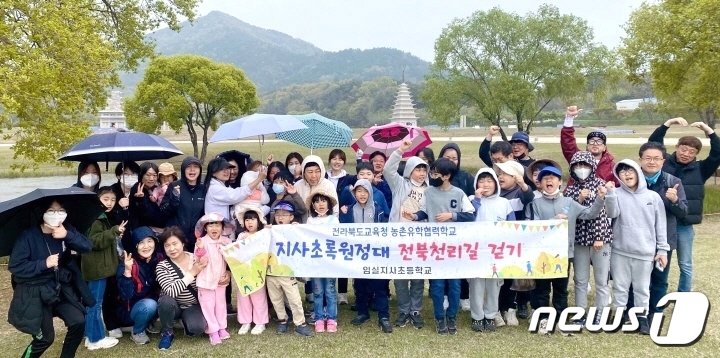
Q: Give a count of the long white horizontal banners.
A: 1